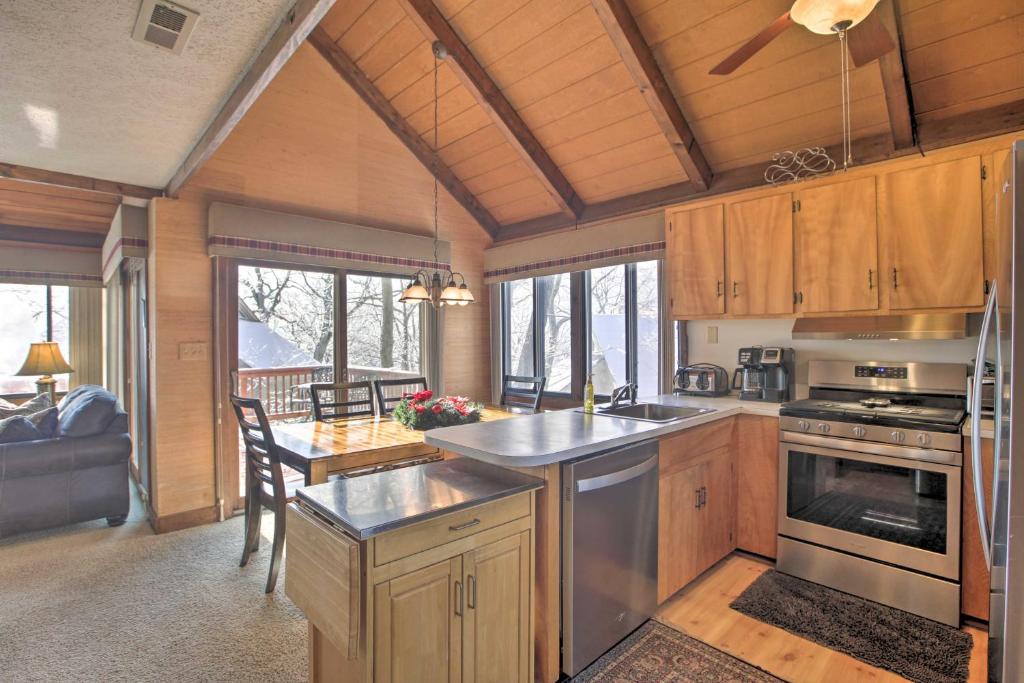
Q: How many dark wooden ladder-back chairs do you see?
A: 4